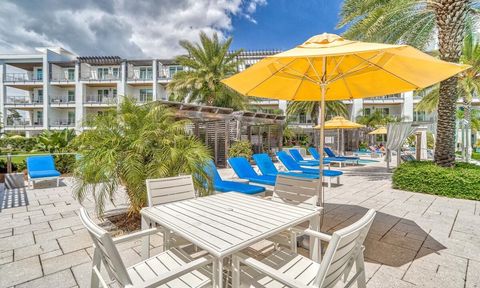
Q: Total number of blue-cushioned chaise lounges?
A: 8